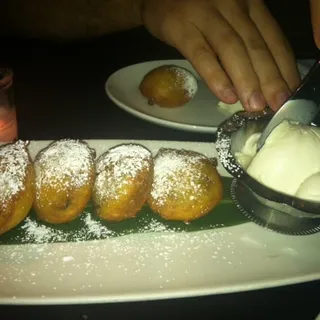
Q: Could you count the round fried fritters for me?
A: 5